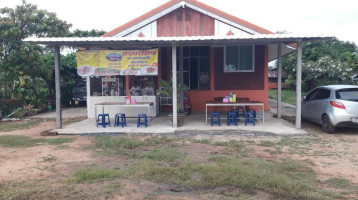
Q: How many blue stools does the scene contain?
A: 9